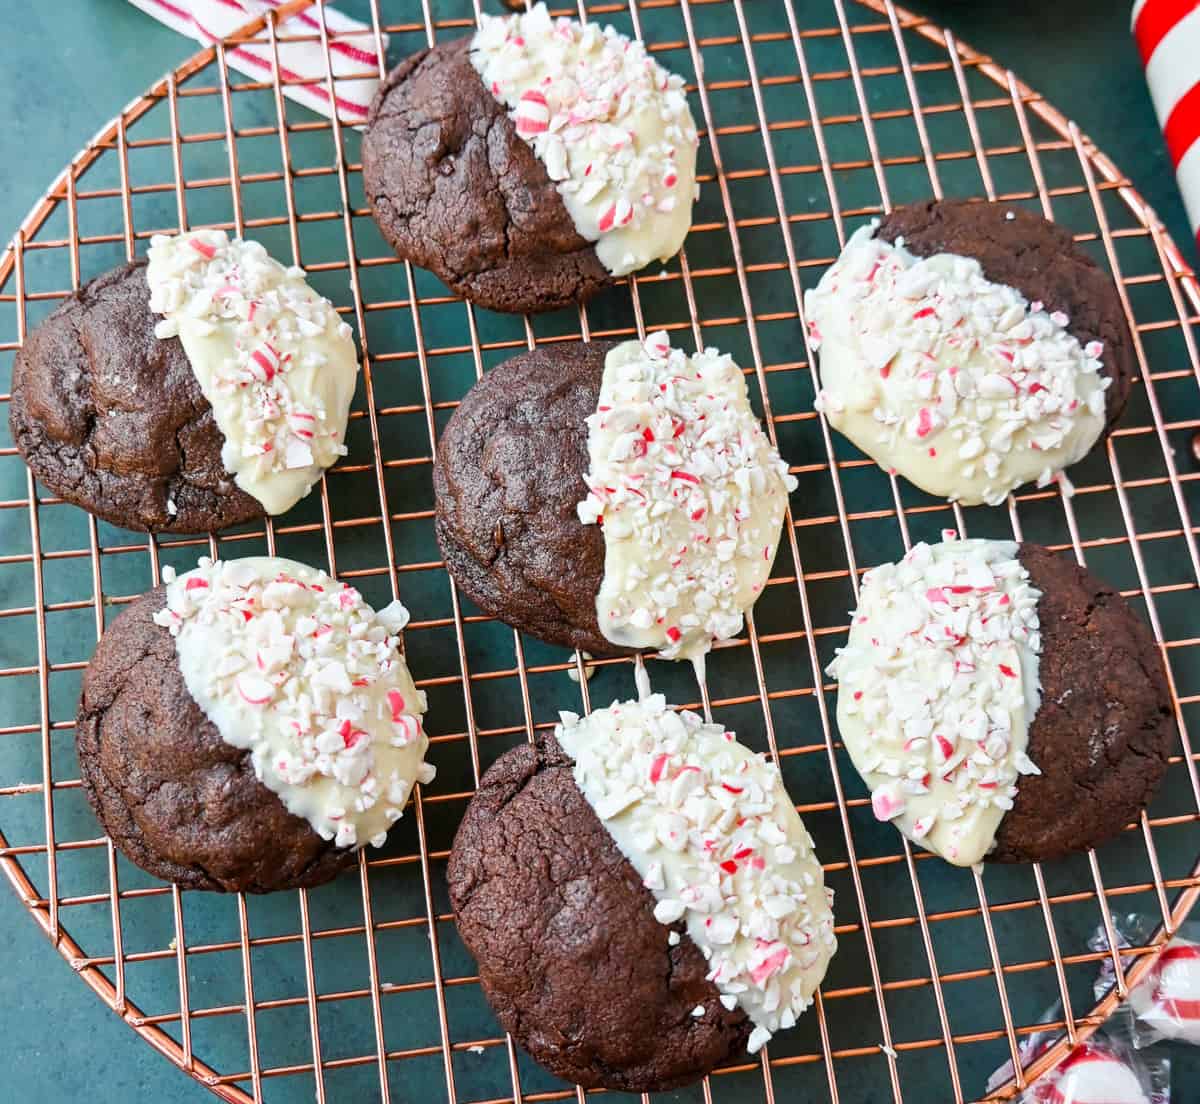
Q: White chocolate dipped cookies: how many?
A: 7